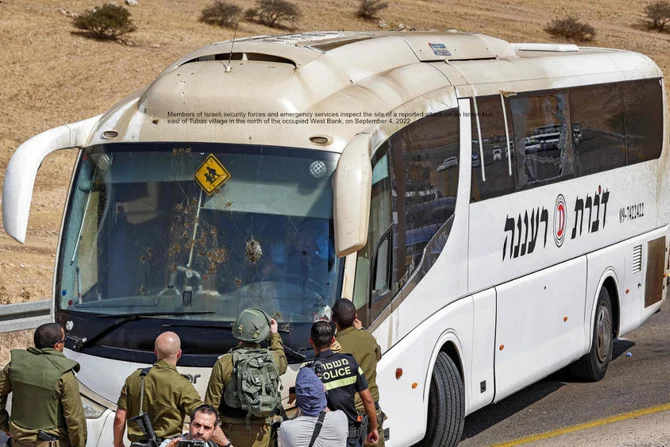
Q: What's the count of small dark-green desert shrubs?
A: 6